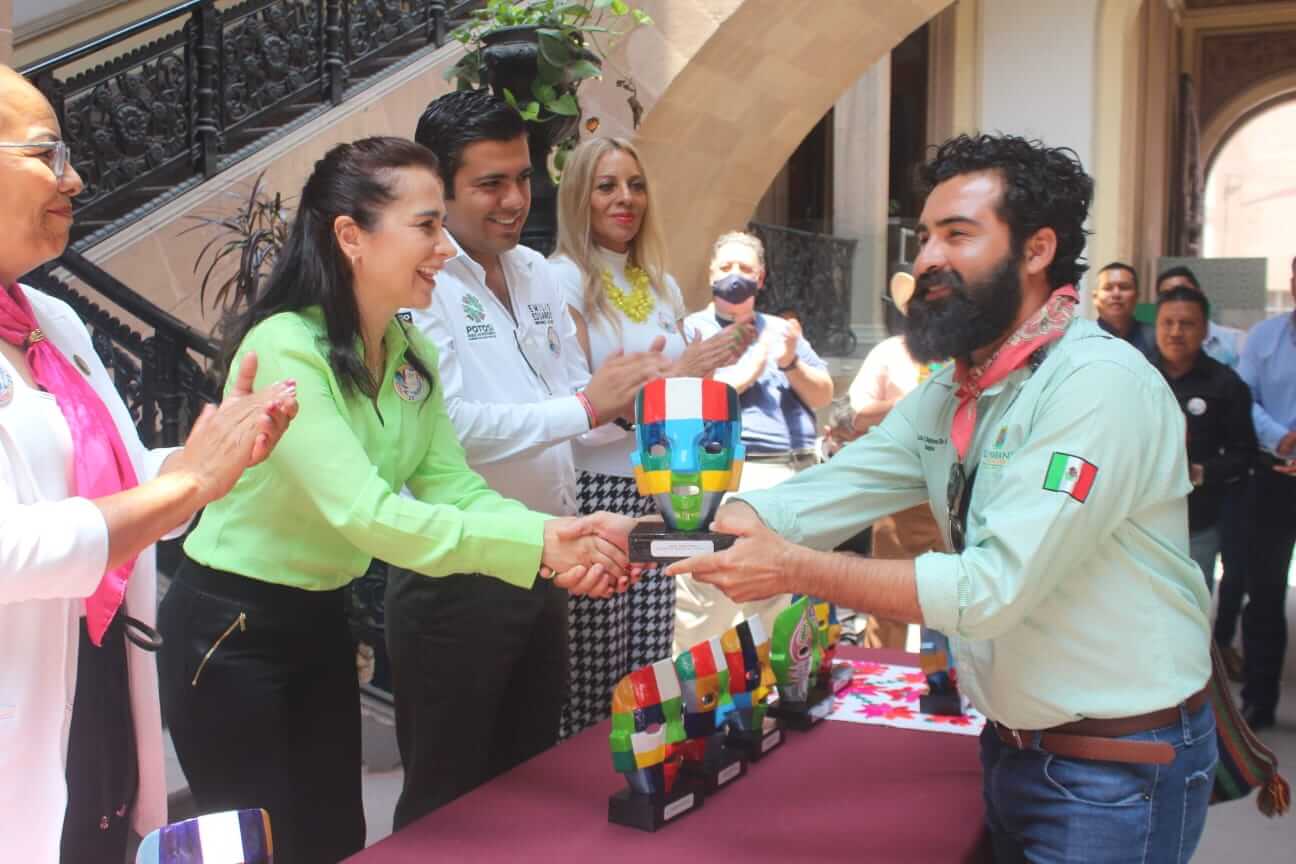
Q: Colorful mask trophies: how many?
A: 8